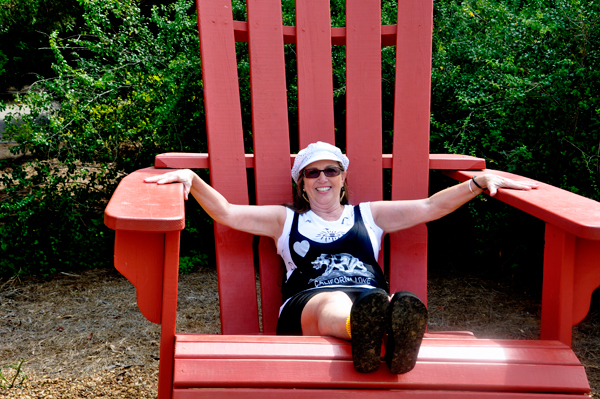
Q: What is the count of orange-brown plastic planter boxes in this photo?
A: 0